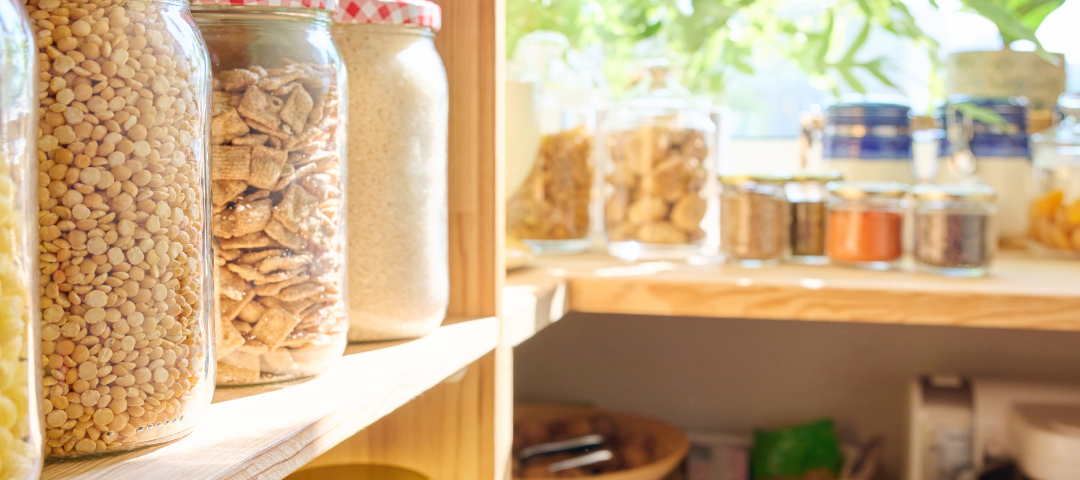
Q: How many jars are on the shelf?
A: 13